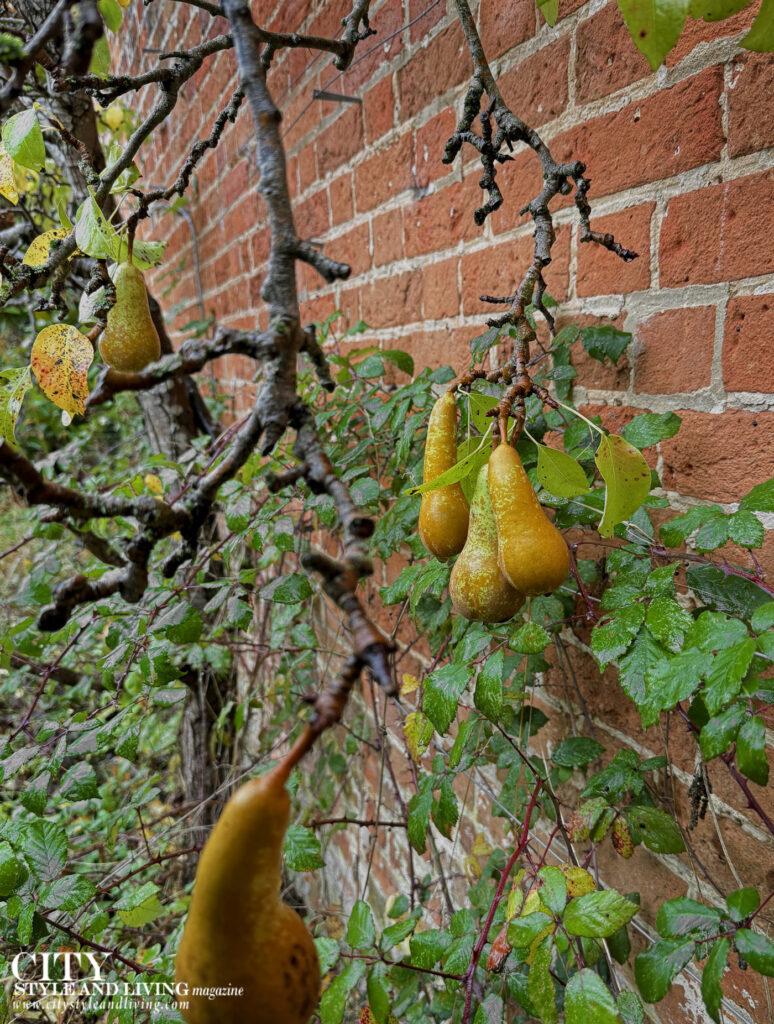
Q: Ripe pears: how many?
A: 5